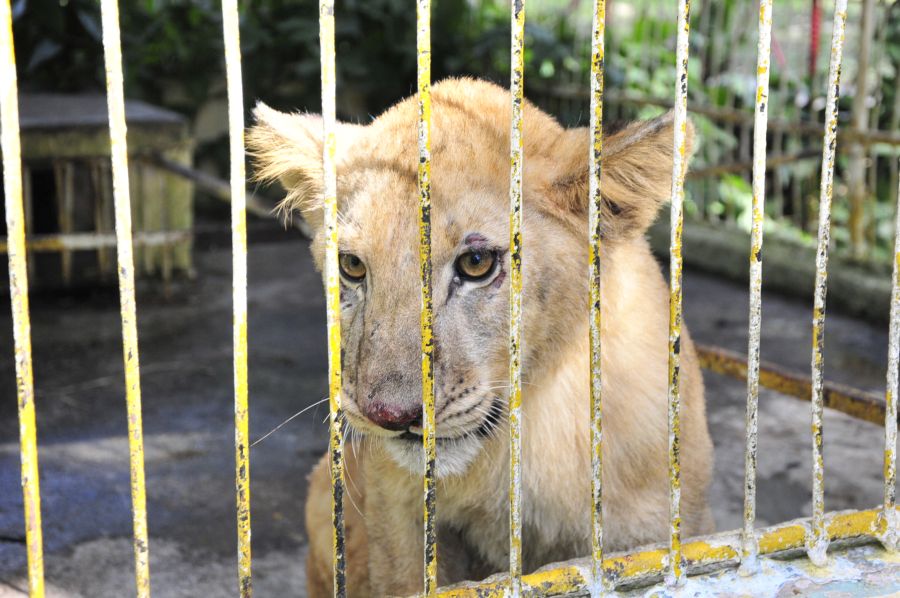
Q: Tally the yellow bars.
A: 11